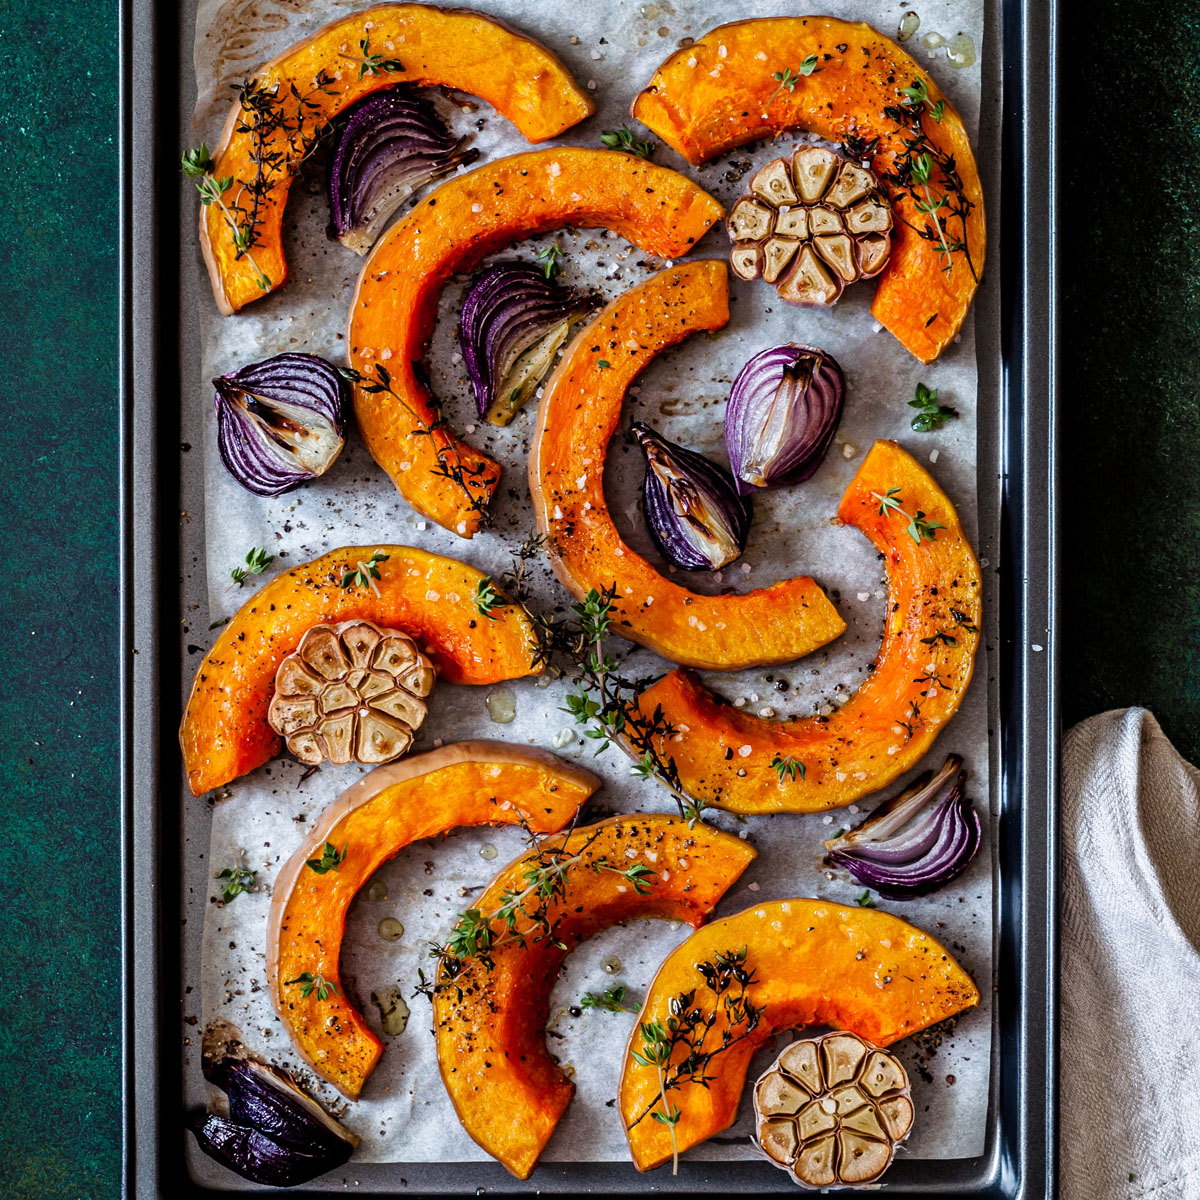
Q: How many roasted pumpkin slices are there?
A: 9